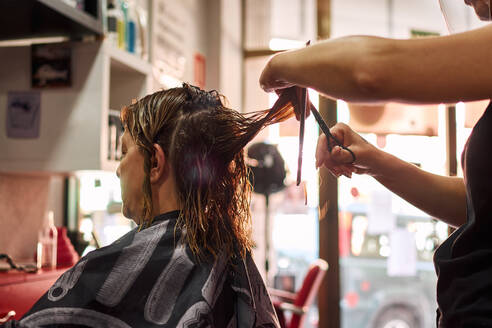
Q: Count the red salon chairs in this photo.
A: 1